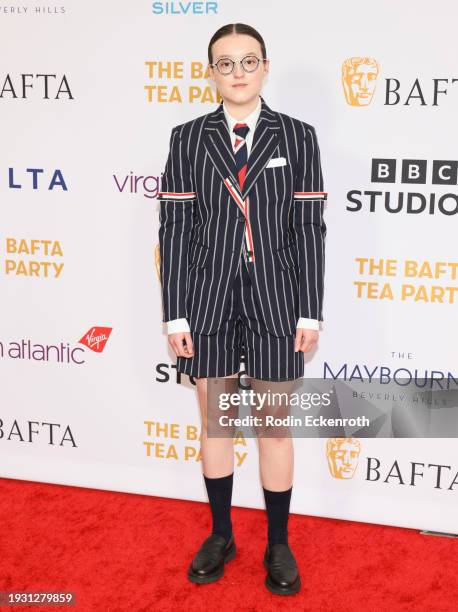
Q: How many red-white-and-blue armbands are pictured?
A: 2